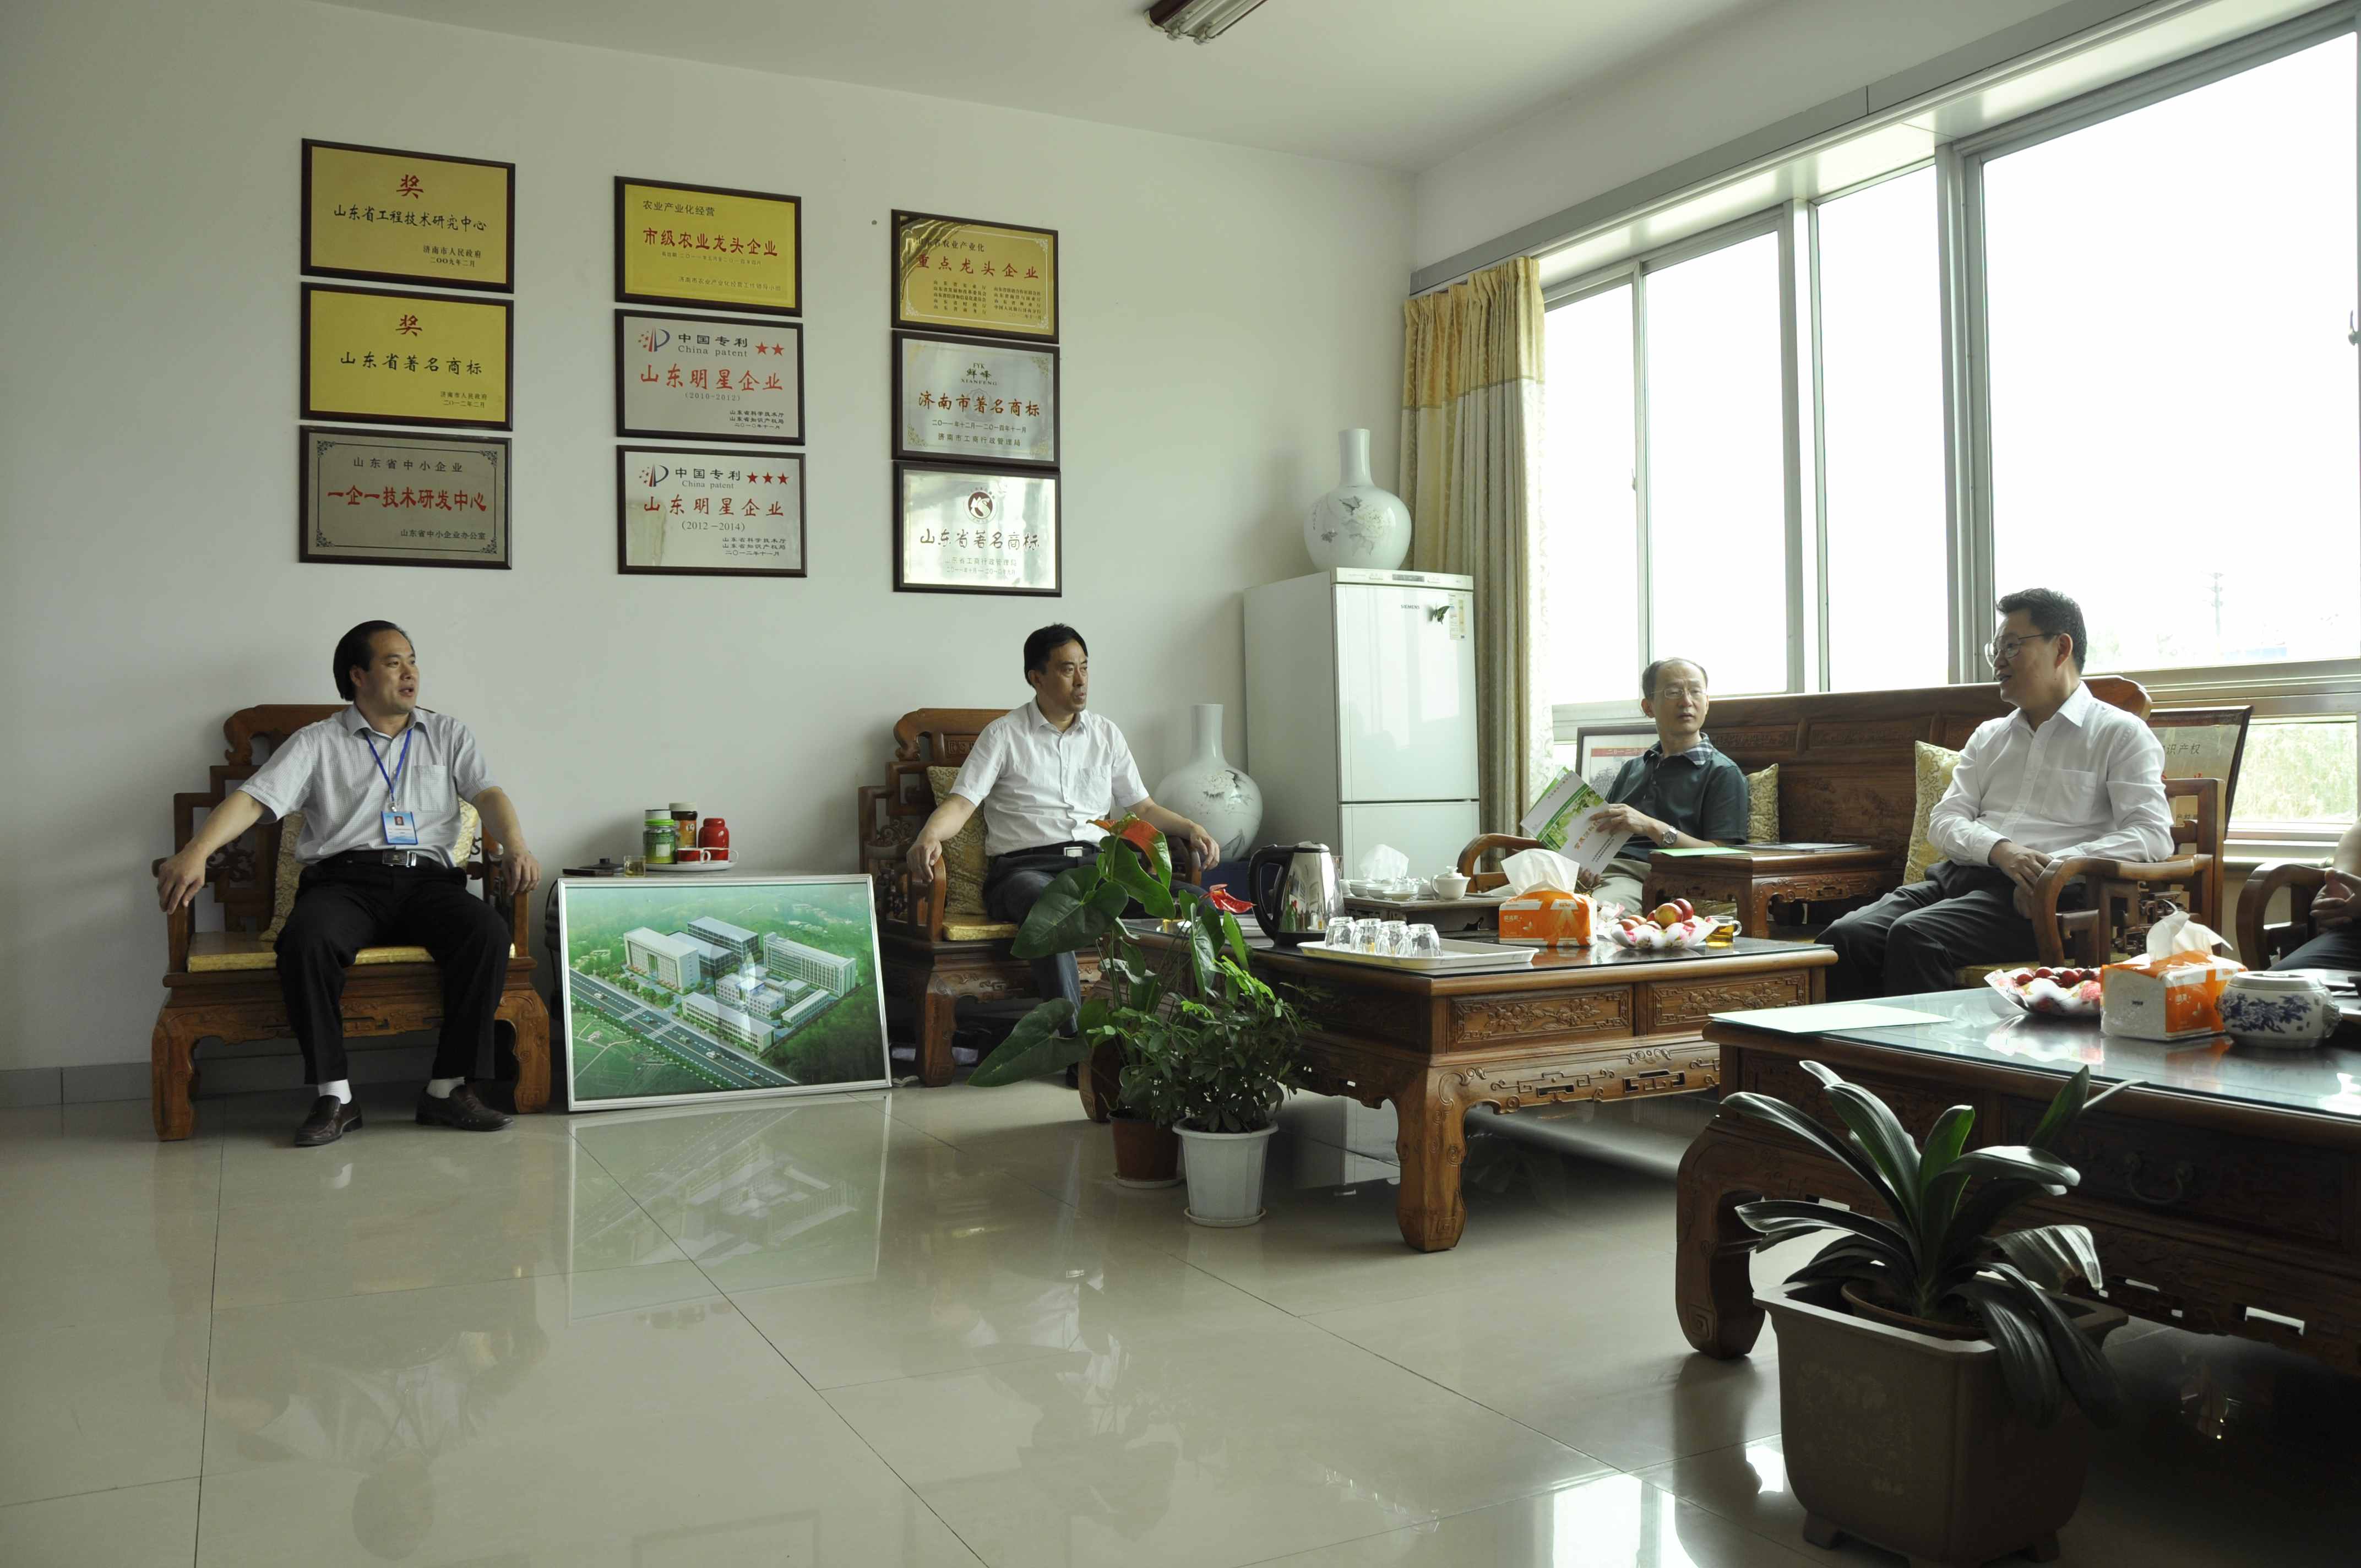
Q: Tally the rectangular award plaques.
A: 9